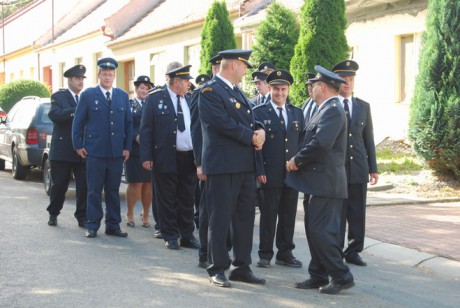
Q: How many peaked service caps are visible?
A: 12